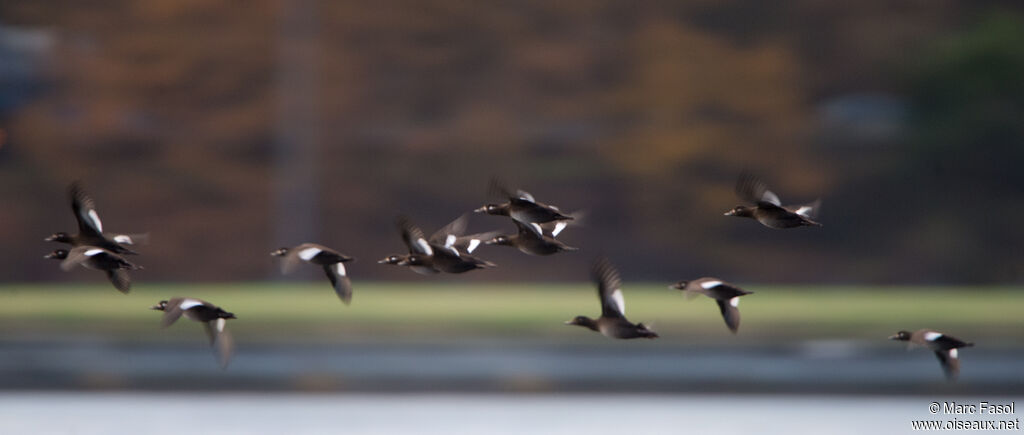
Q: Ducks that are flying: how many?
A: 12